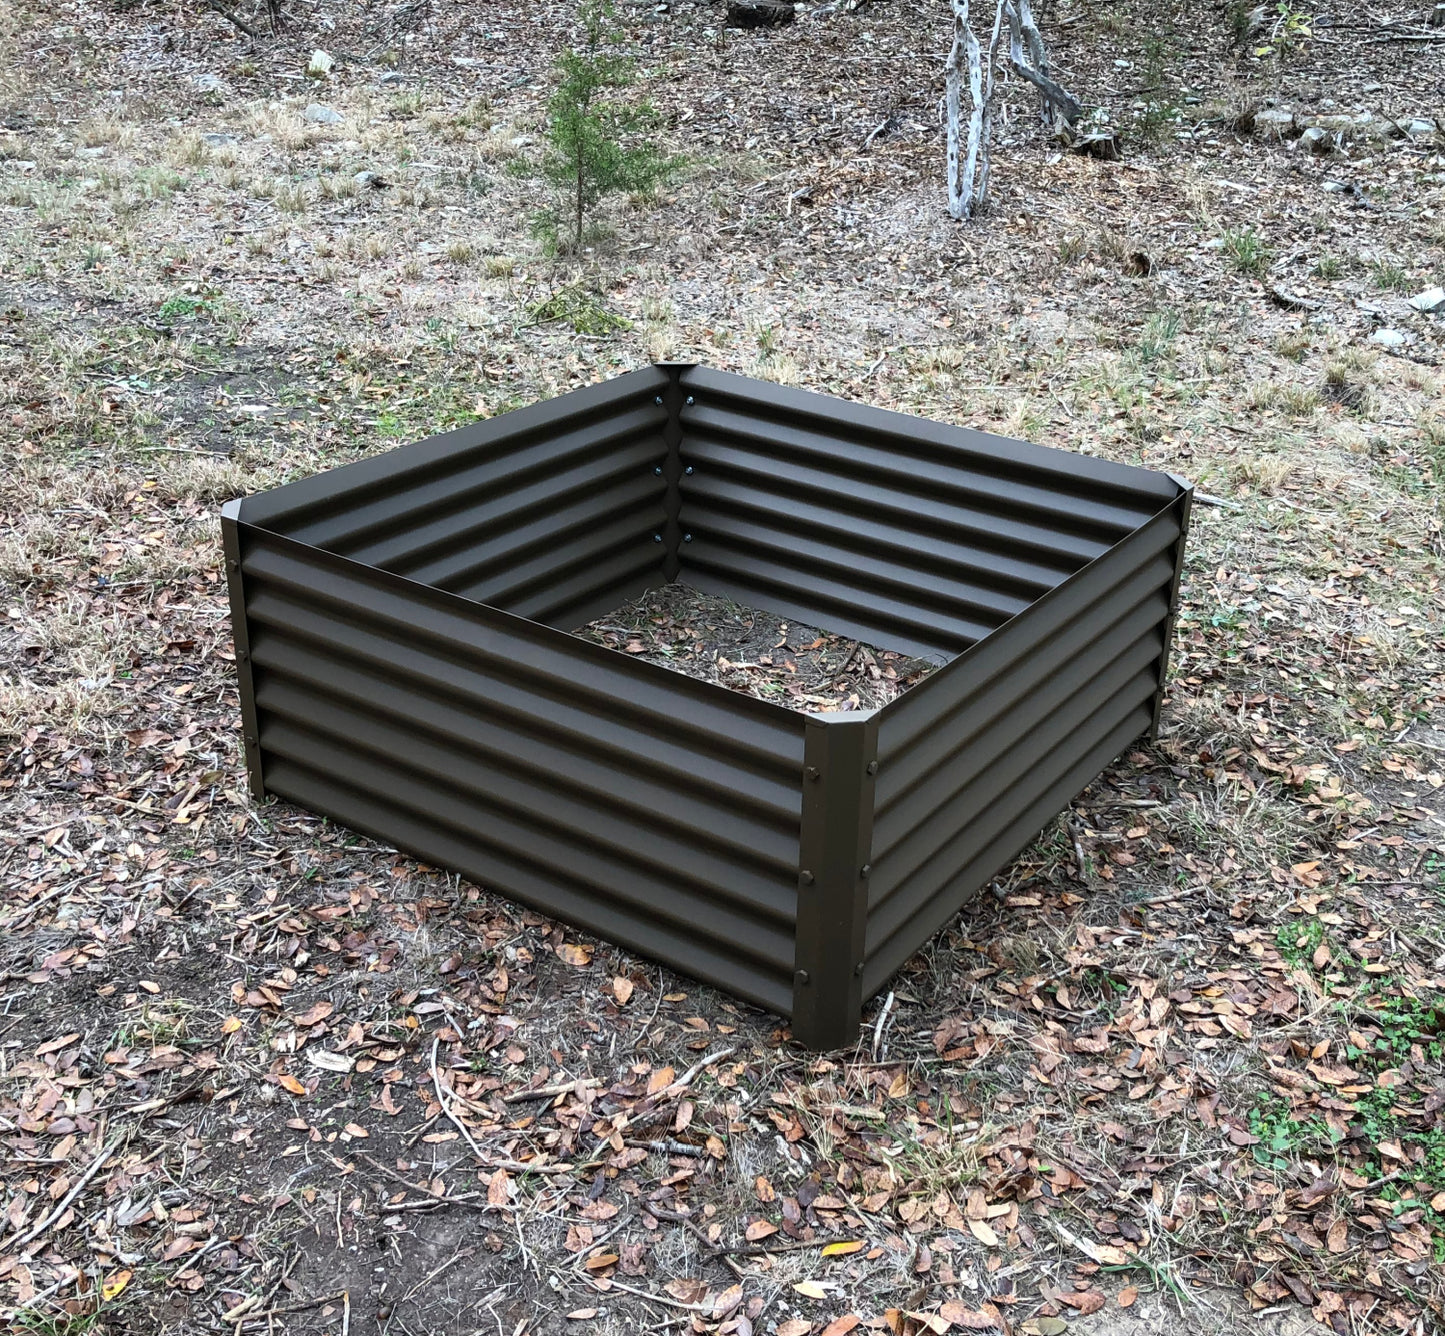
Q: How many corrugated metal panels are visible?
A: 4